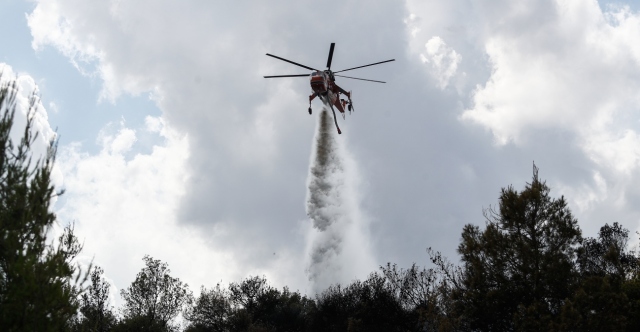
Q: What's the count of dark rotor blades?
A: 5